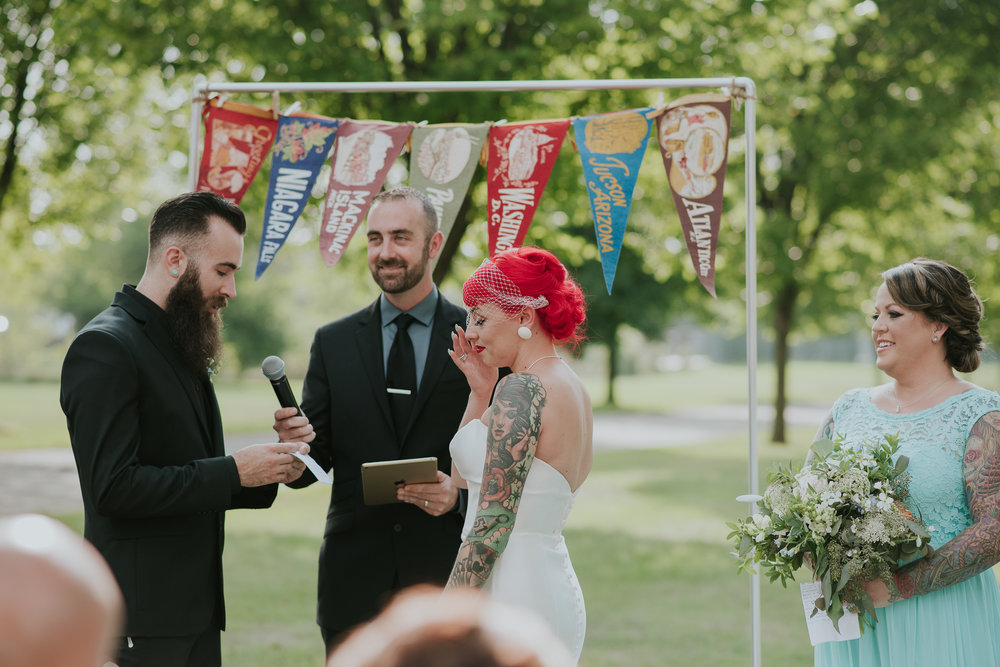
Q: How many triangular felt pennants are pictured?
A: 7